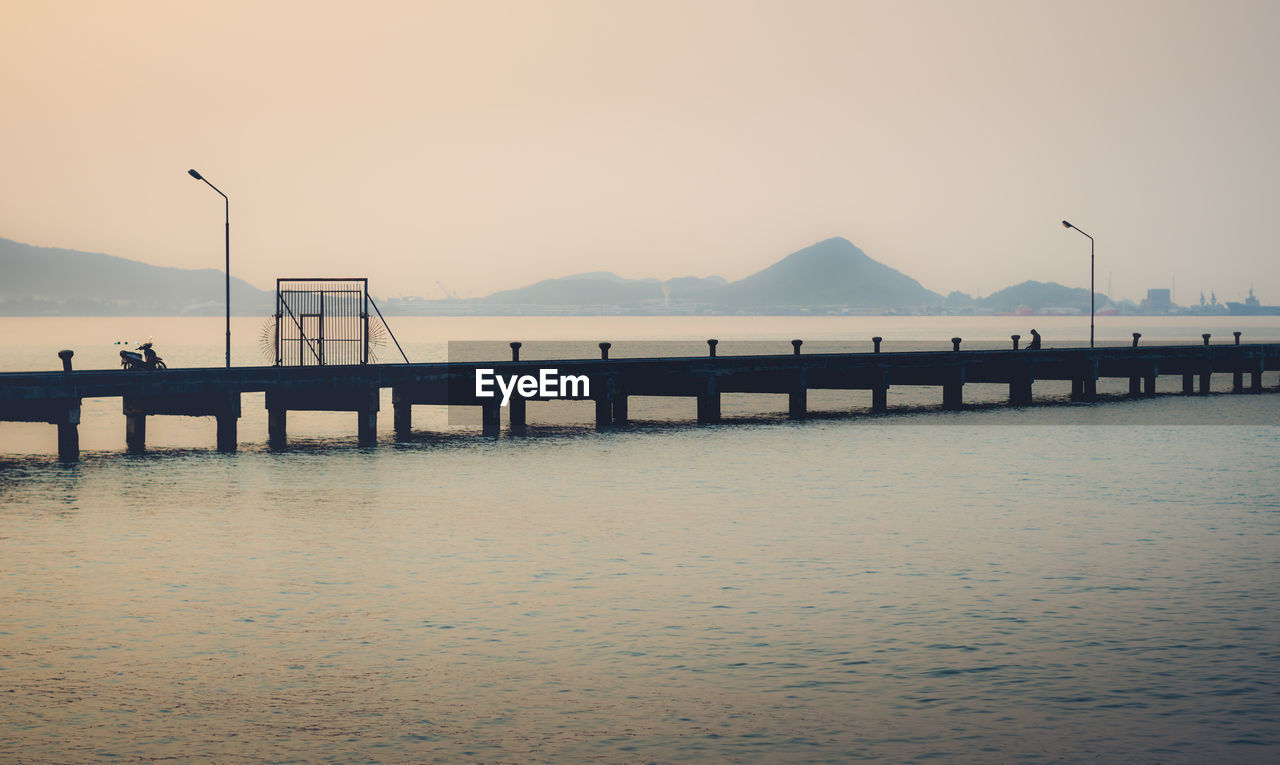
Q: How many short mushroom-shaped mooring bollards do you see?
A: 11